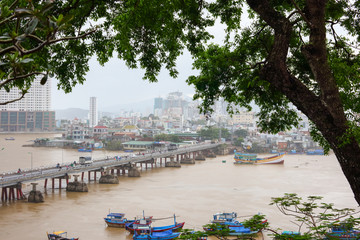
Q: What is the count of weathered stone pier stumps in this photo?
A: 8